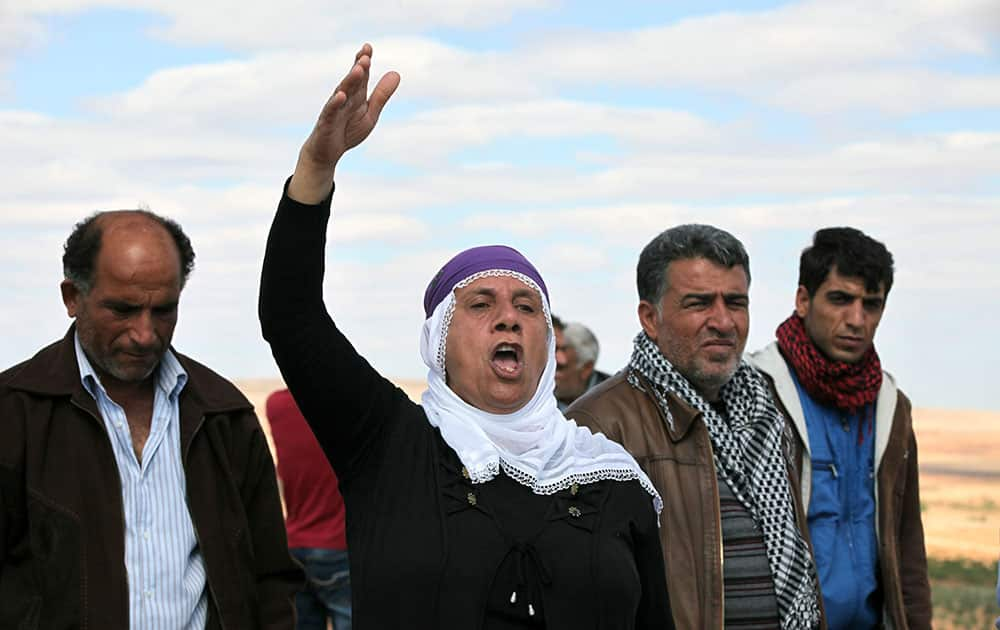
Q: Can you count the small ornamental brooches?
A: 4